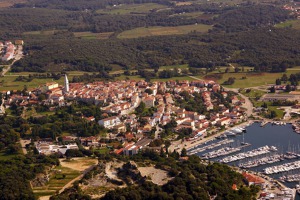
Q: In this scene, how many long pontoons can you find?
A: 6